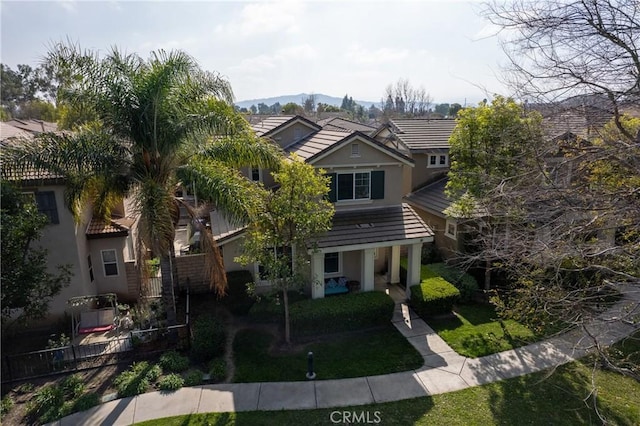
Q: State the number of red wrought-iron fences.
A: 0